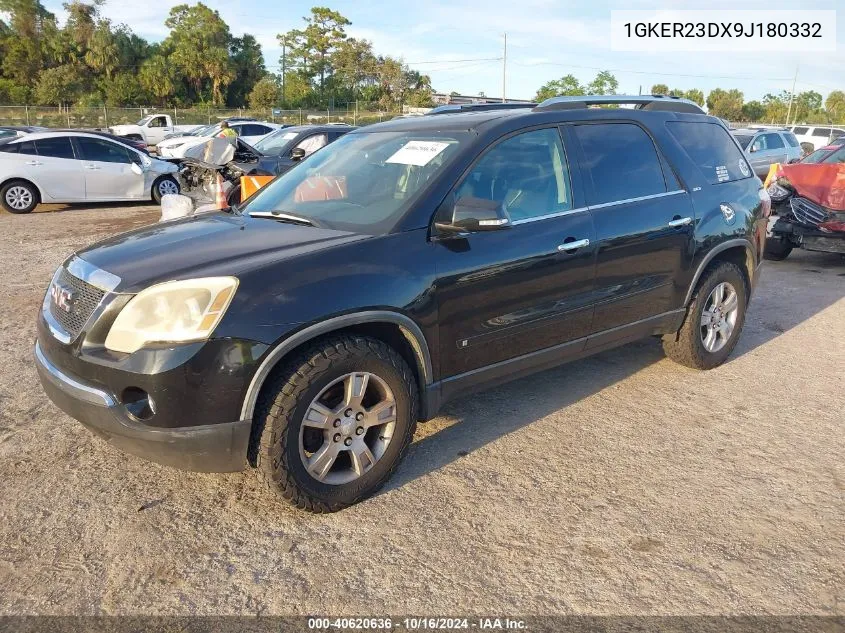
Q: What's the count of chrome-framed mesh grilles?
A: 1